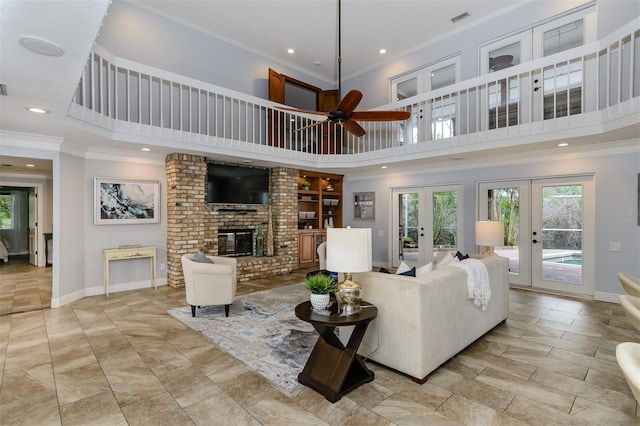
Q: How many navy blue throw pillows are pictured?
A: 3